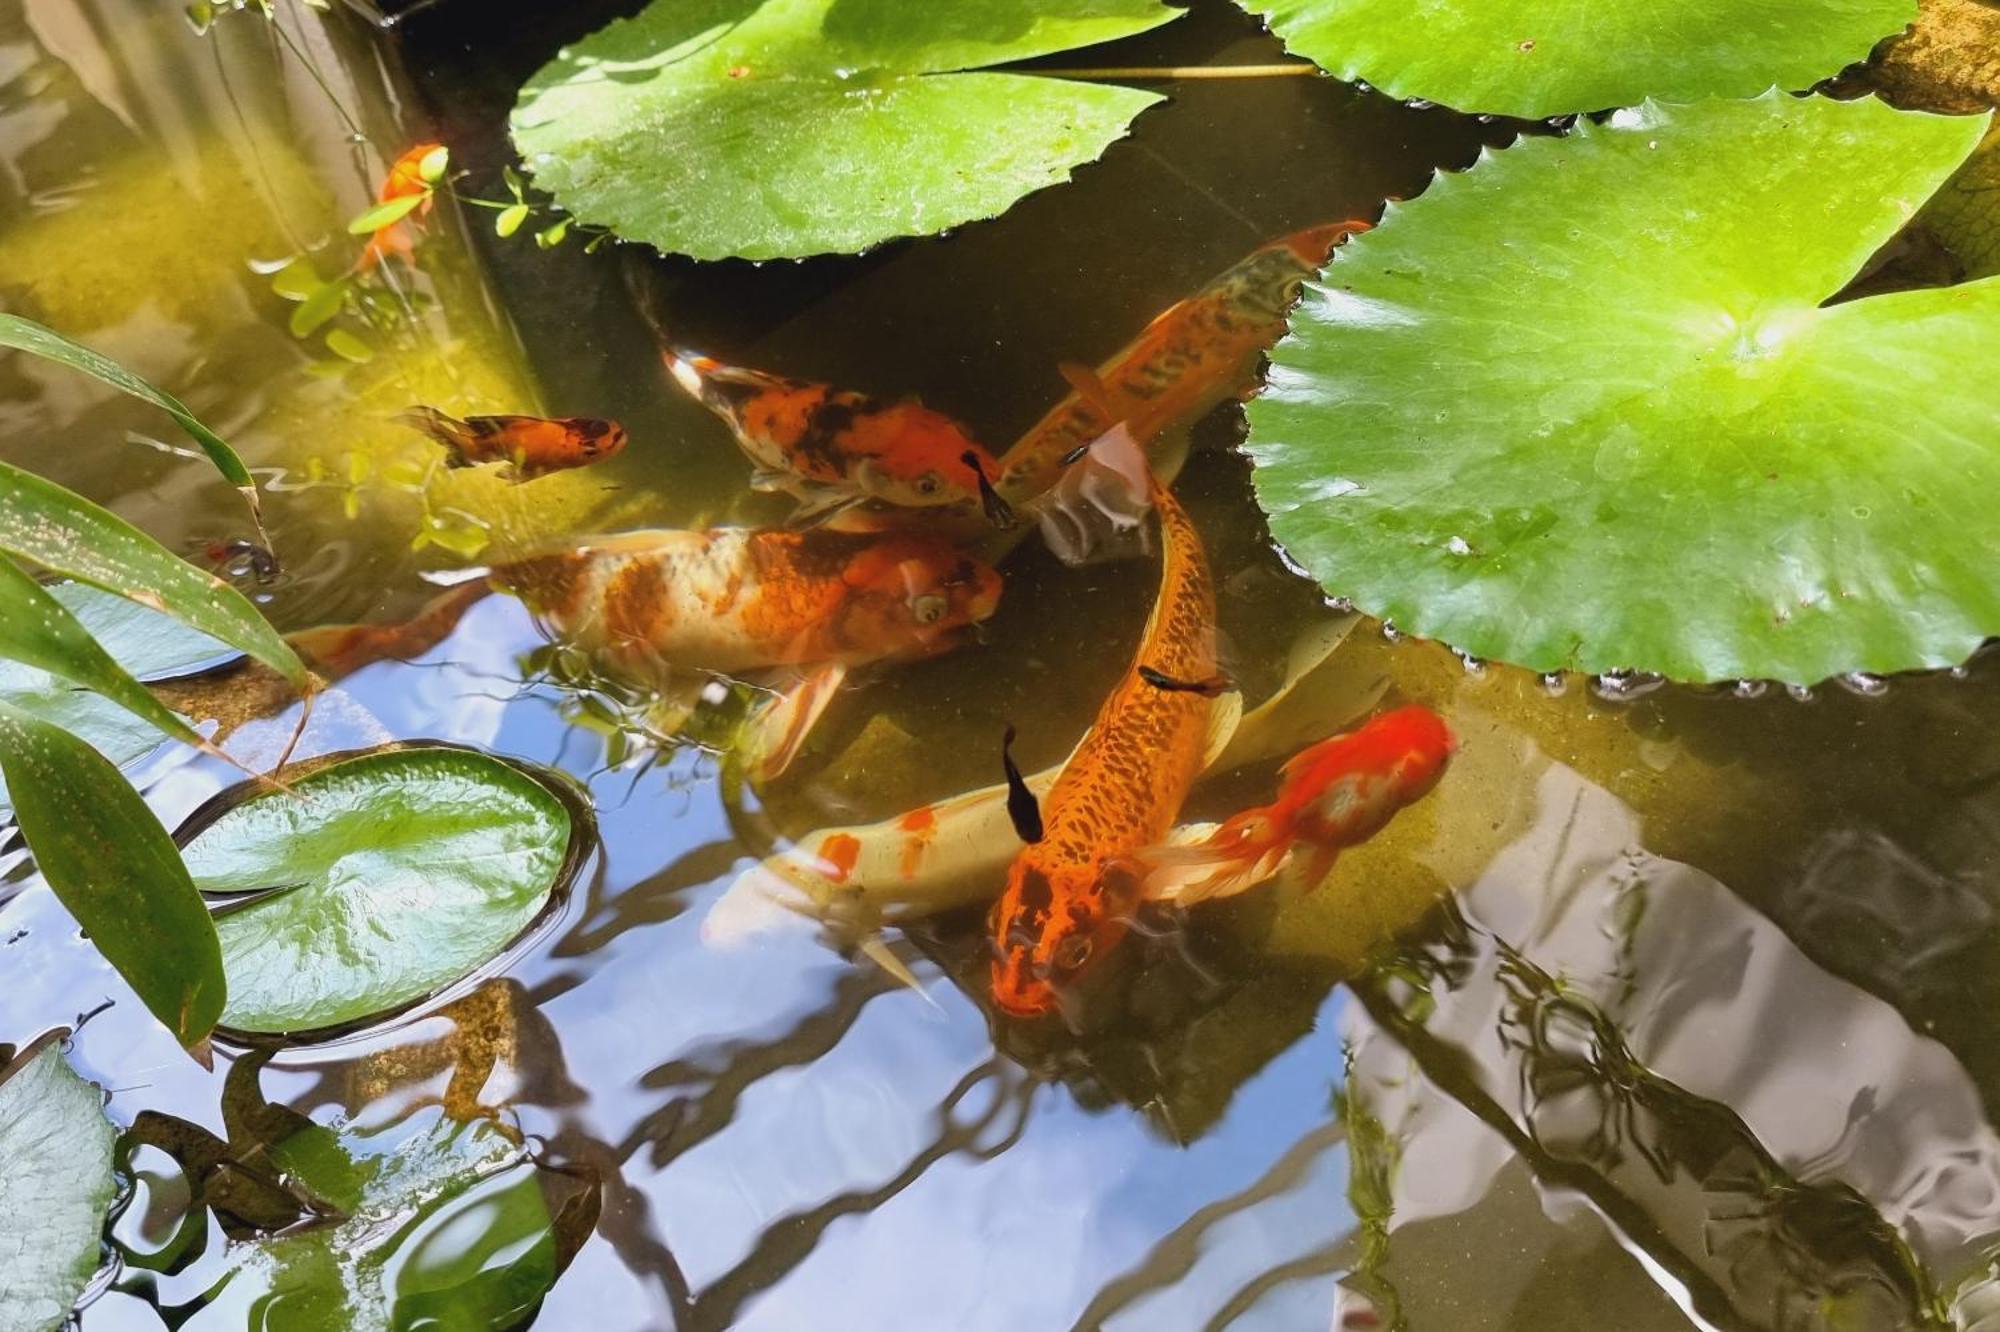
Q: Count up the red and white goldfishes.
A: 1